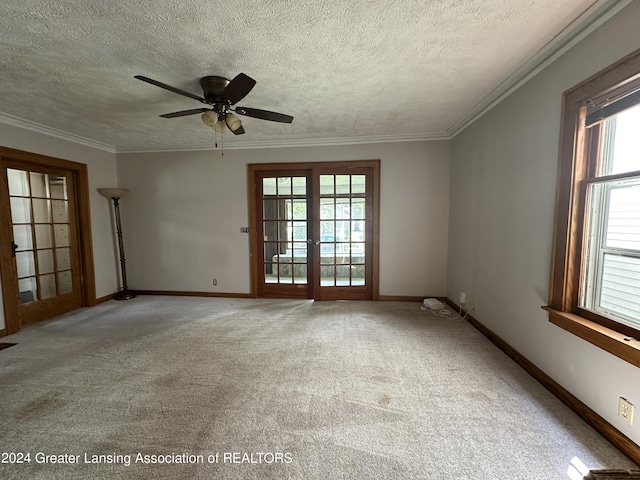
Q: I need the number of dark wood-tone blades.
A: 5